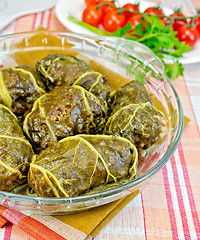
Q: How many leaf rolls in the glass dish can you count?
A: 6